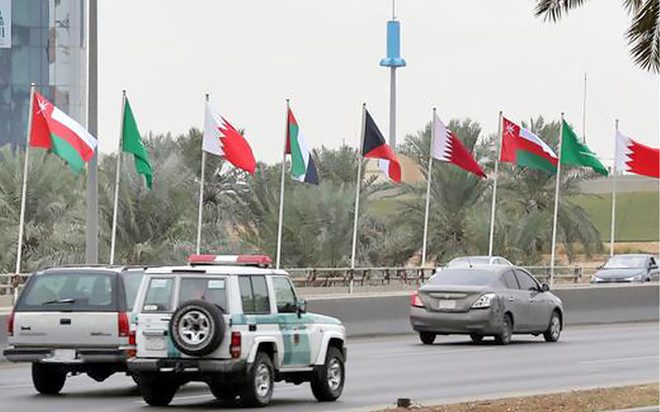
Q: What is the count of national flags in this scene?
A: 9